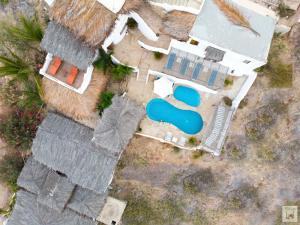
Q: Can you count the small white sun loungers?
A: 2